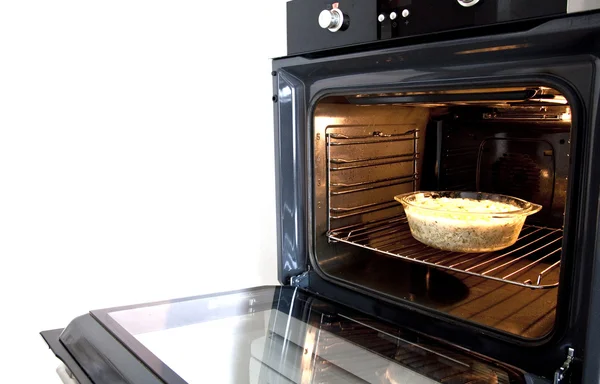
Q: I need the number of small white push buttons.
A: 3